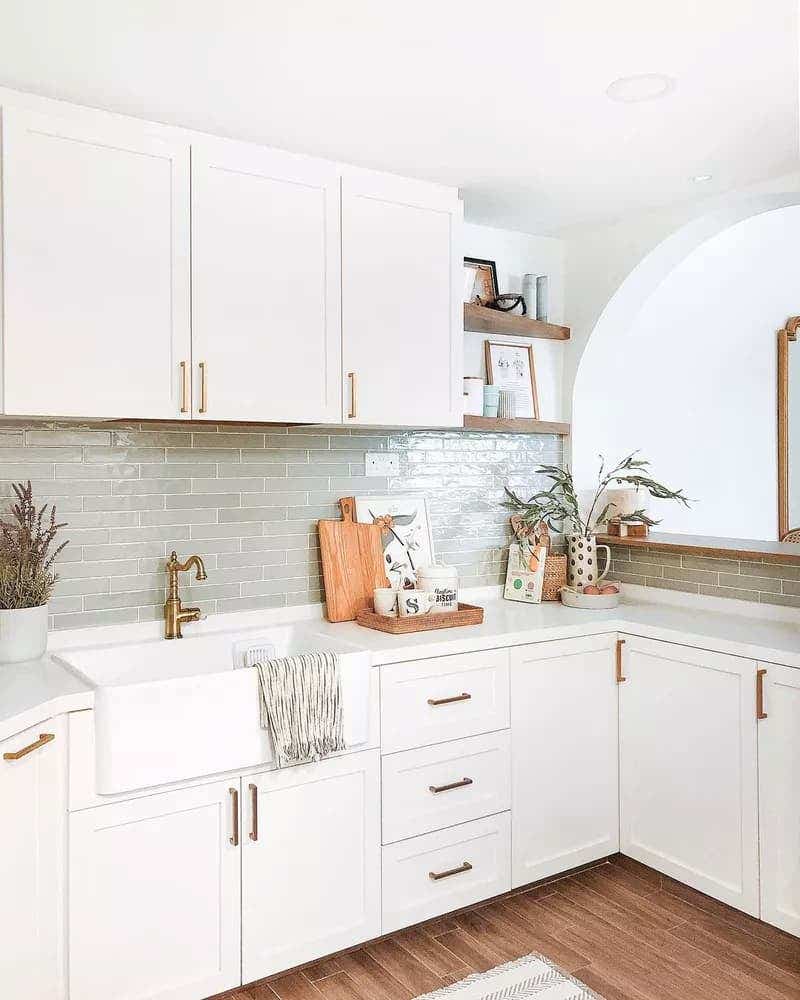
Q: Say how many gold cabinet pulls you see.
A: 11